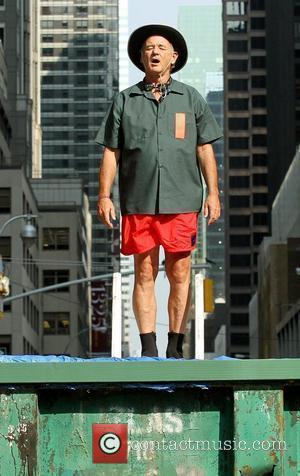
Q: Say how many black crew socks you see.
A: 2